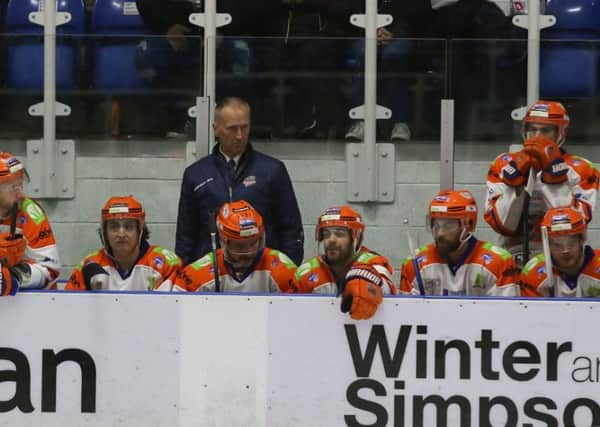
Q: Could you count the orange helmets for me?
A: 7